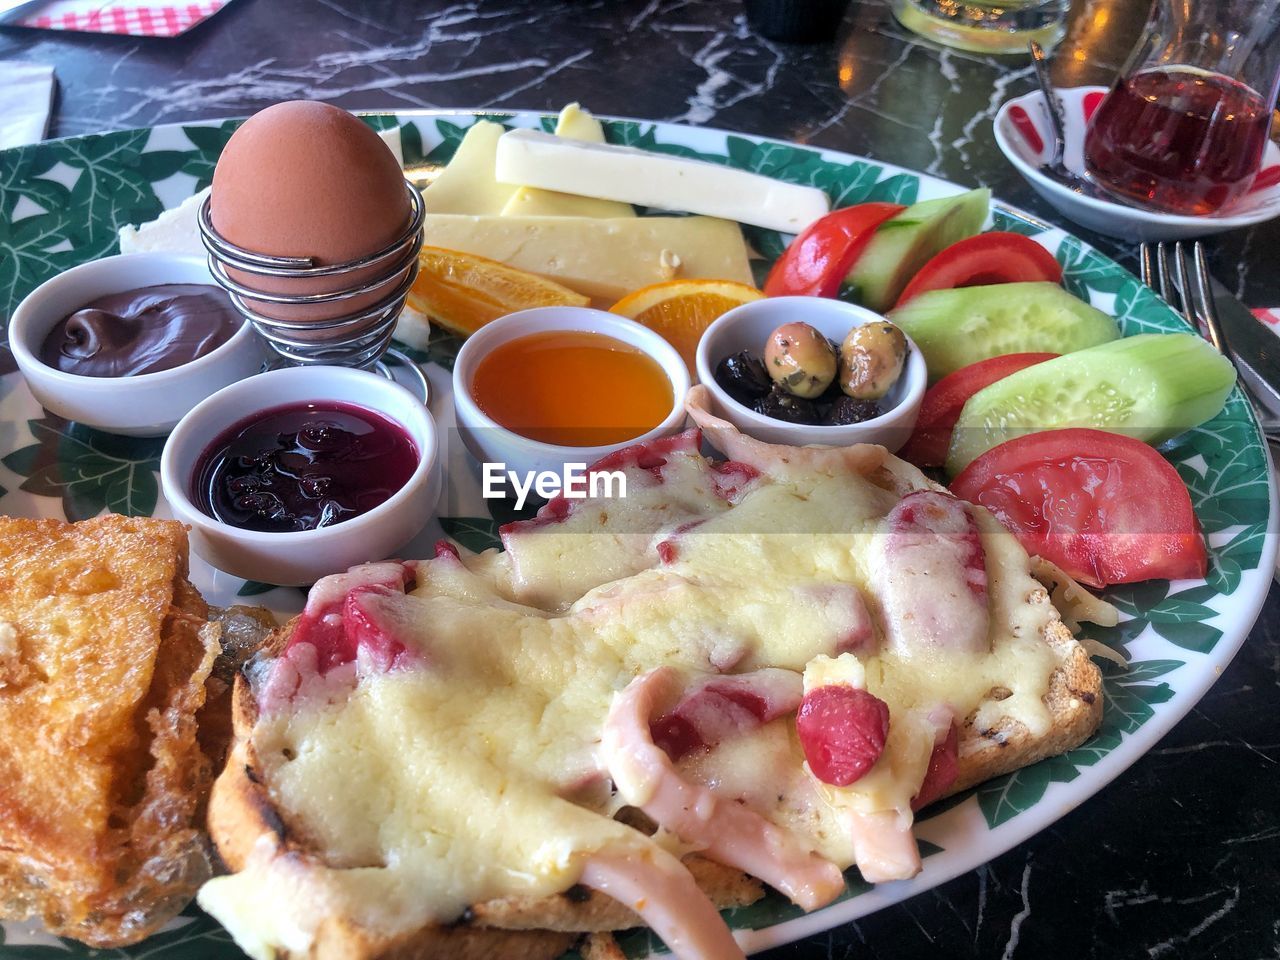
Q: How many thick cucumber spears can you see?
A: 3